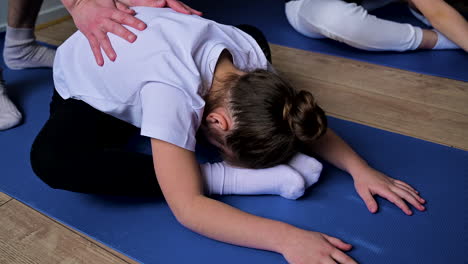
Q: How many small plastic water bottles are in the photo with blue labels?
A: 0